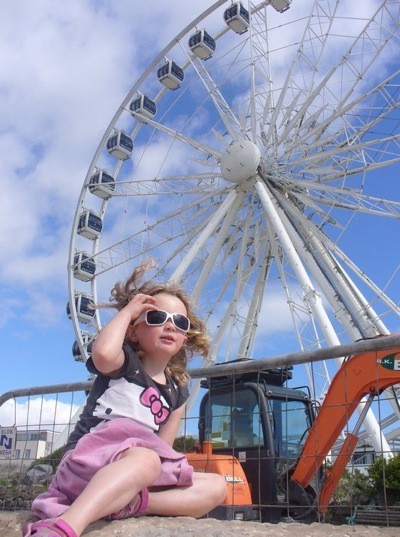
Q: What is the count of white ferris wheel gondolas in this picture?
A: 11